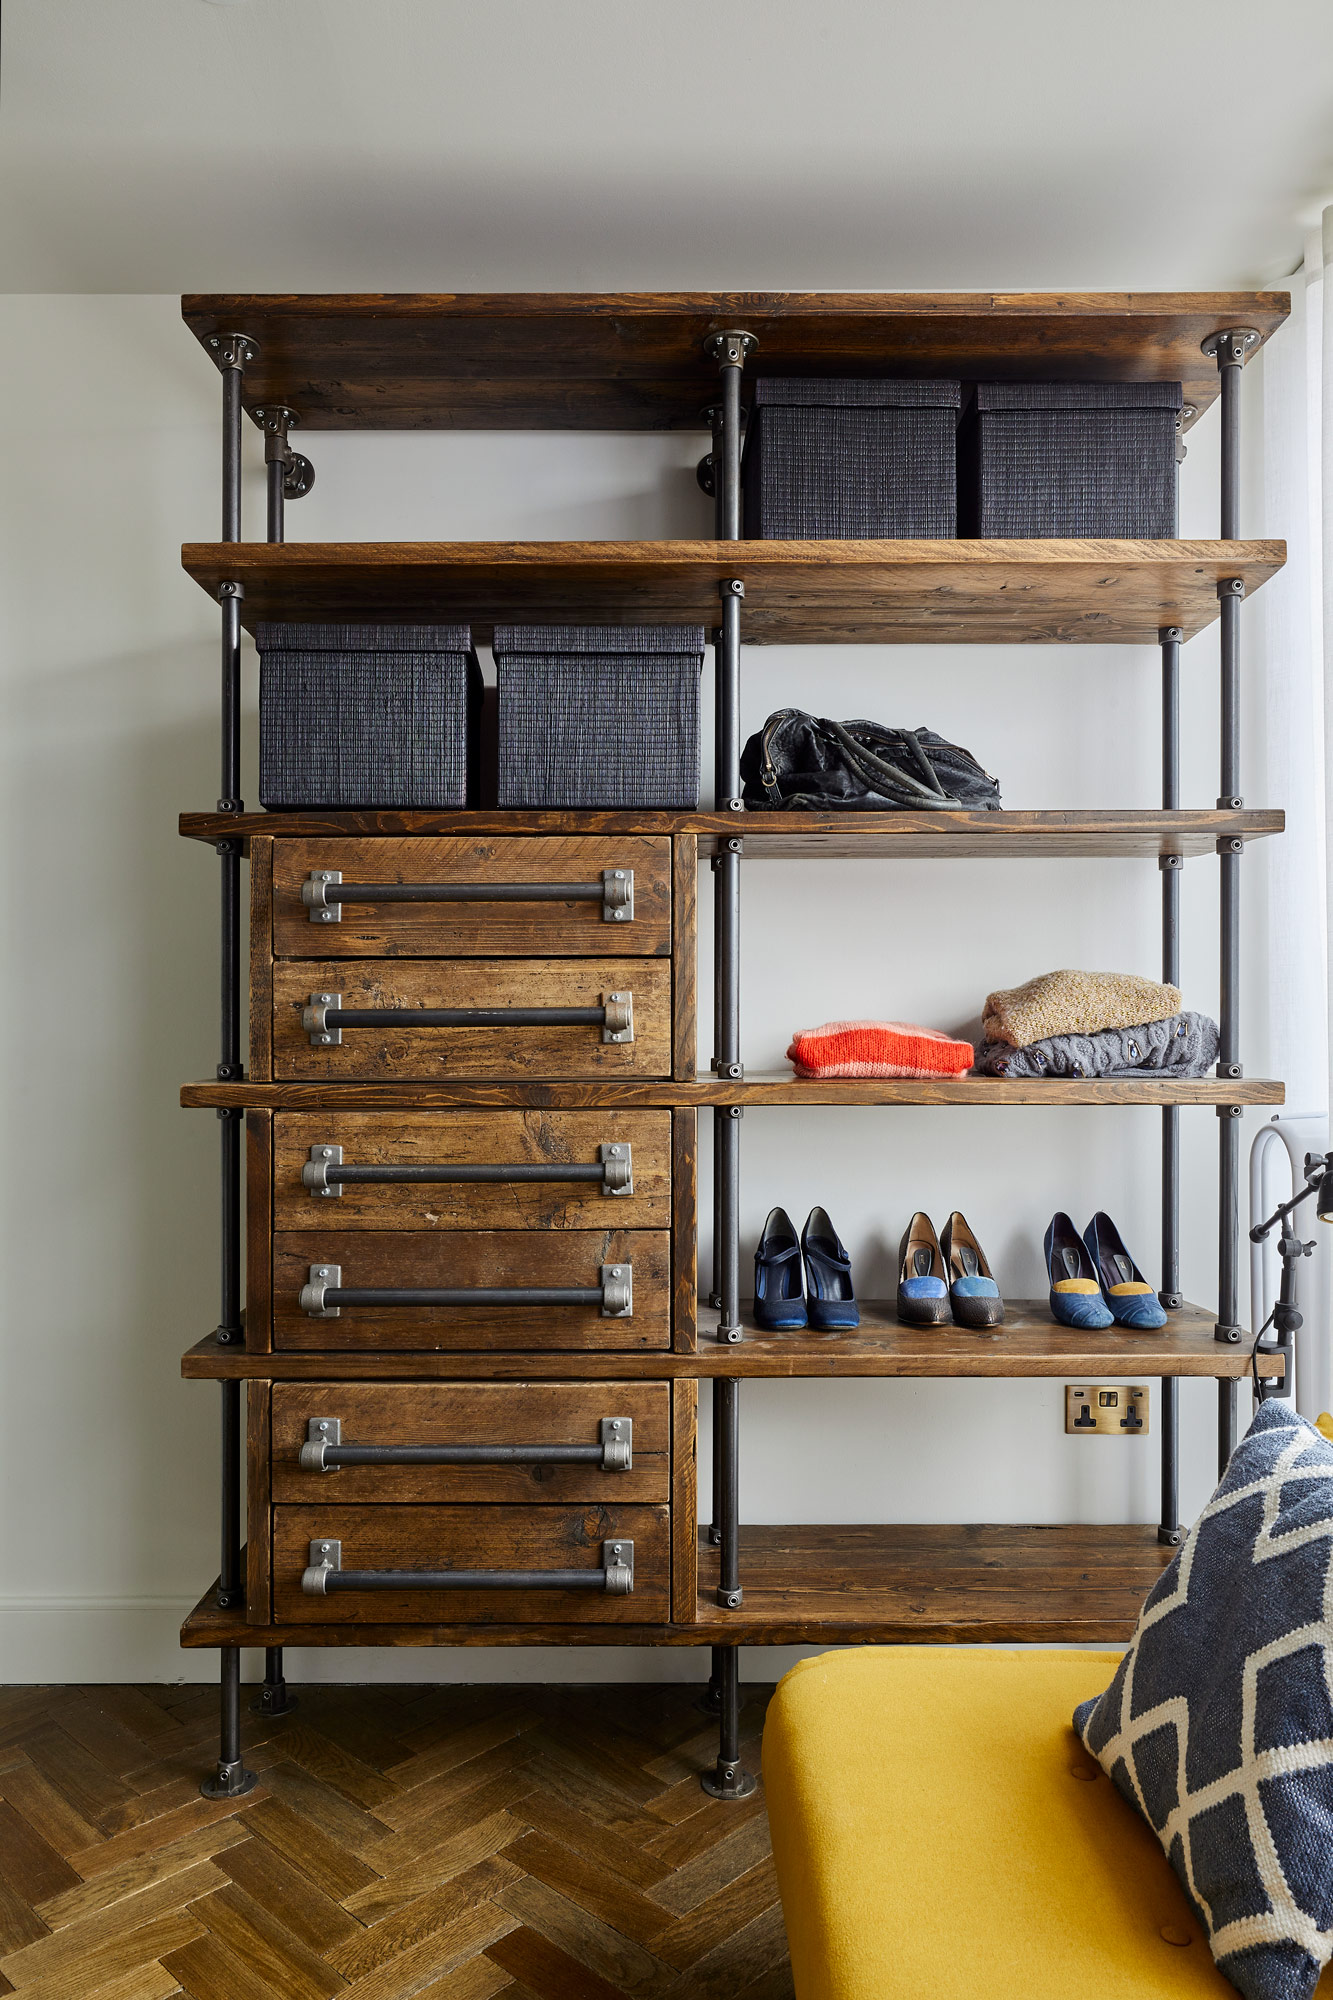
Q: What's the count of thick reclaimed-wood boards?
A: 6